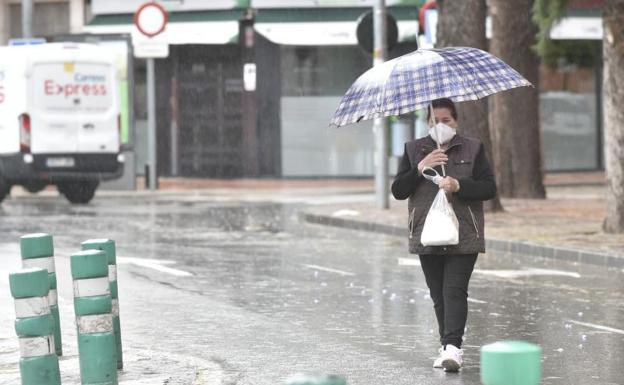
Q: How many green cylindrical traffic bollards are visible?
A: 6